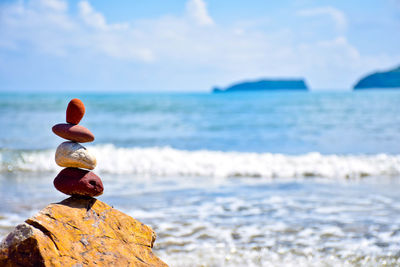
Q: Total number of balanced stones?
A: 4